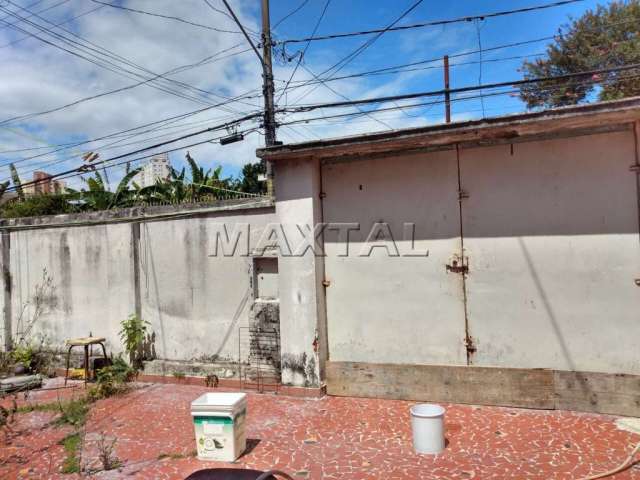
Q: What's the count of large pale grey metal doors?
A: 2